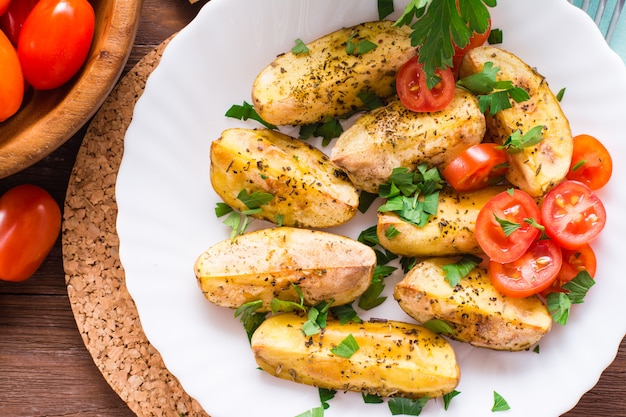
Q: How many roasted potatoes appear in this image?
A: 8